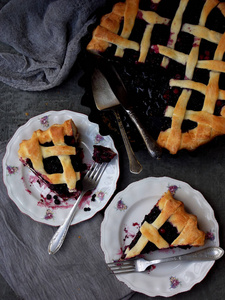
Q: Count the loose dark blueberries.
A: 7